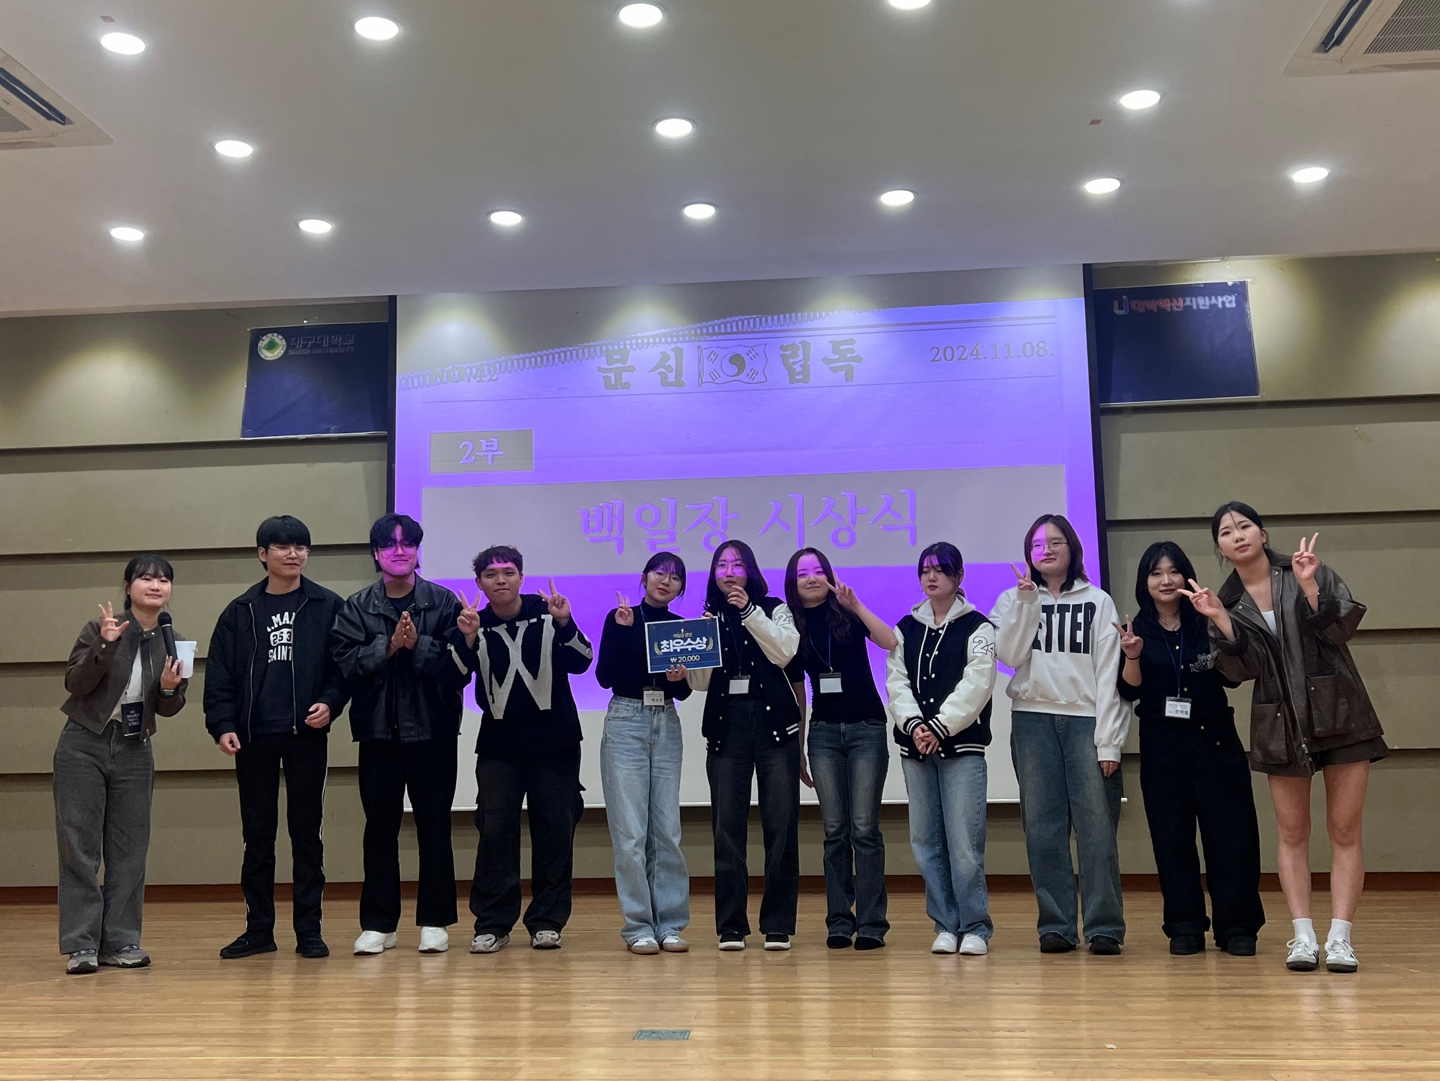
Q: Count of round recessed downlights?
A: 14